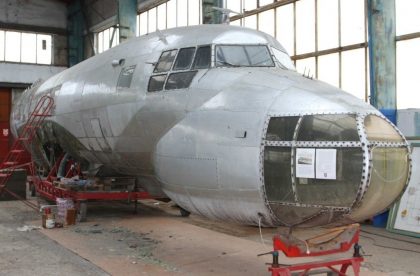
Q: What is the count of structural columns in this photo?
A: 4